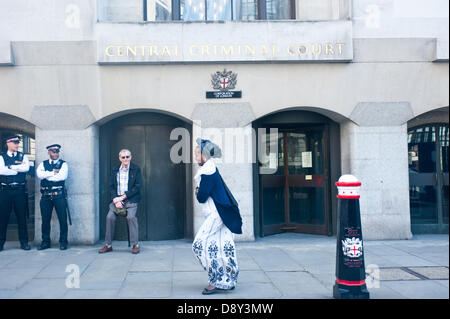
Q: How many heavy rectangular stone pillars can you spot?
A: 3